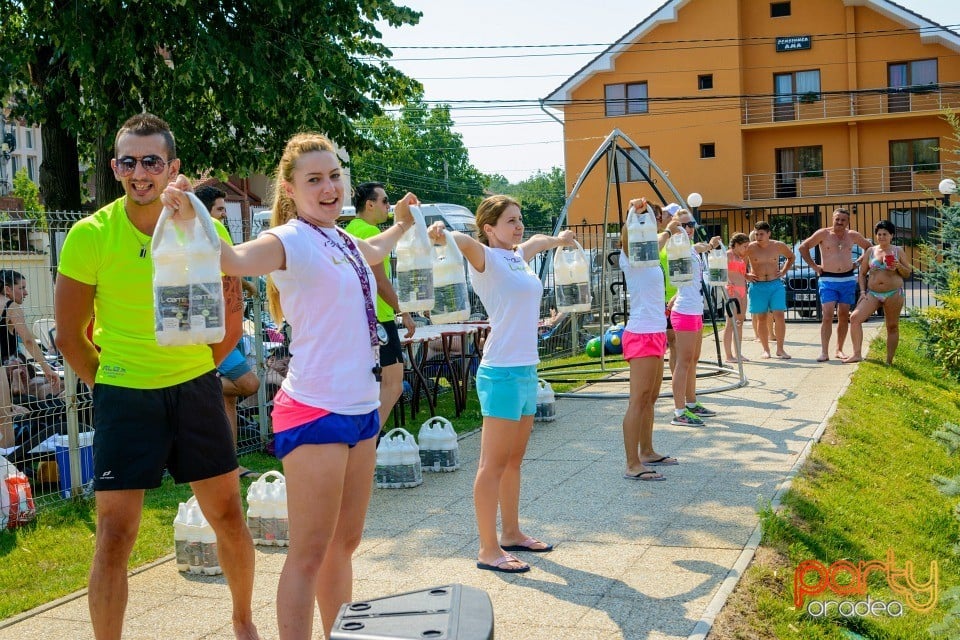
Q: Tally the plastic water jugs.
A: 12